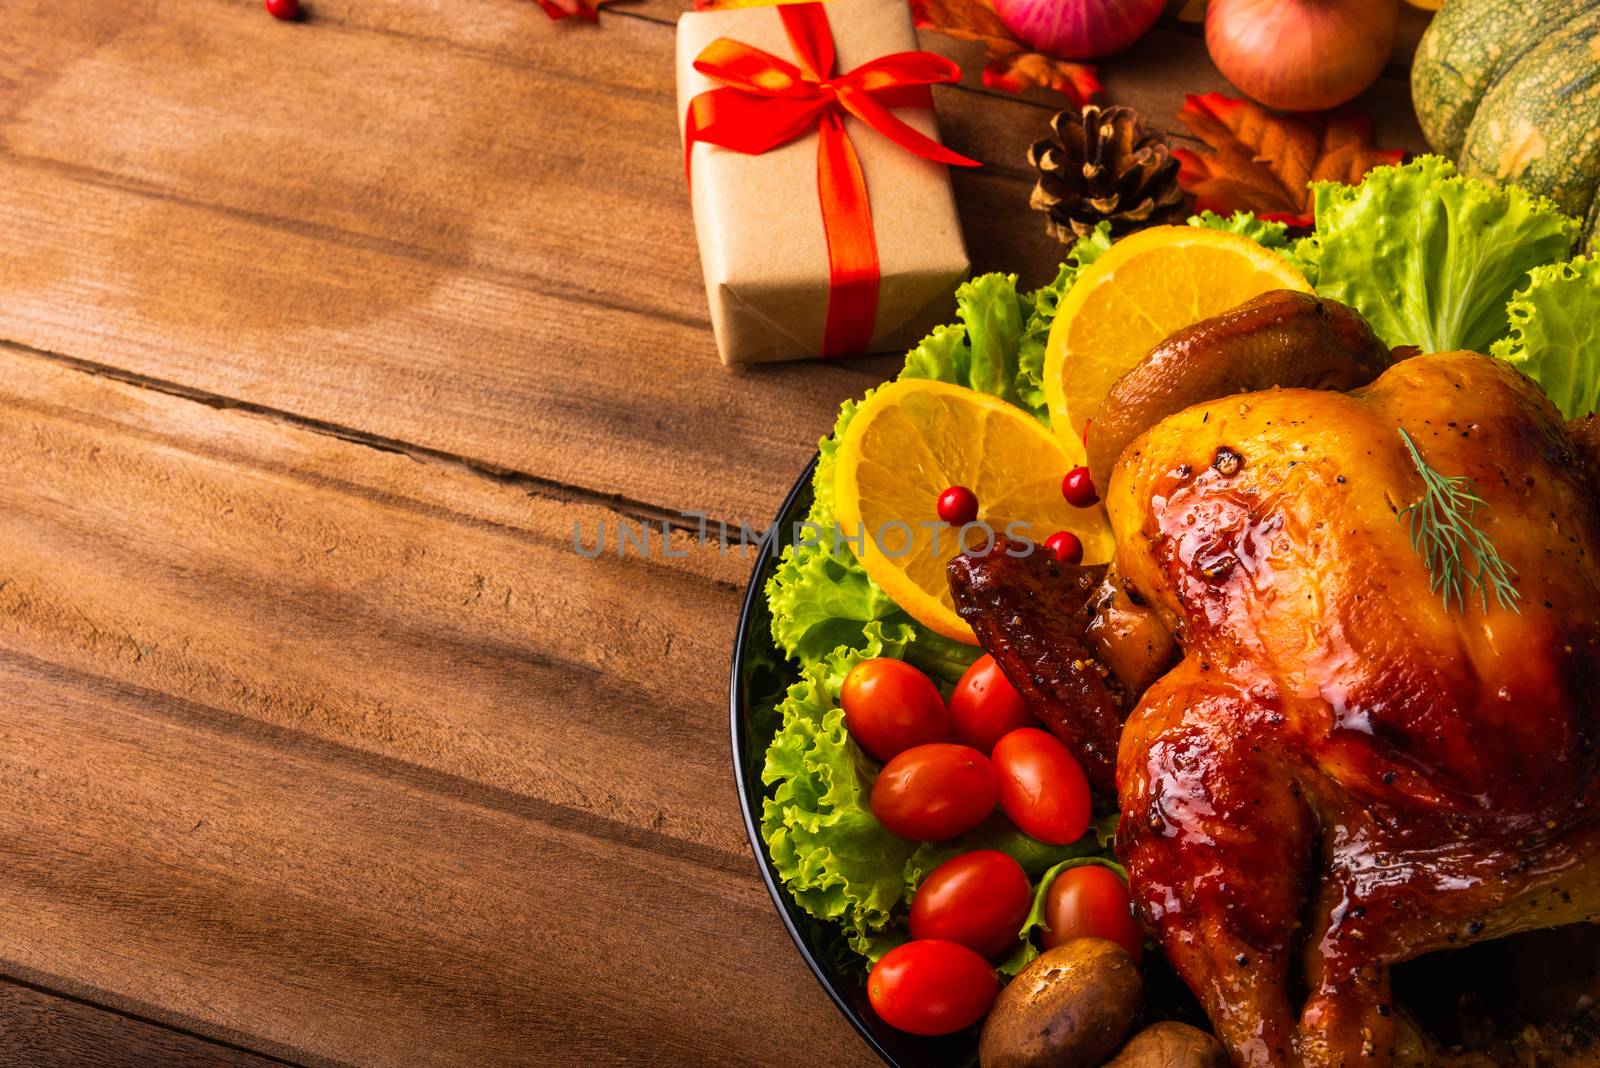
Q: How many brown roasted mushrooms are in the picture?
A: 2